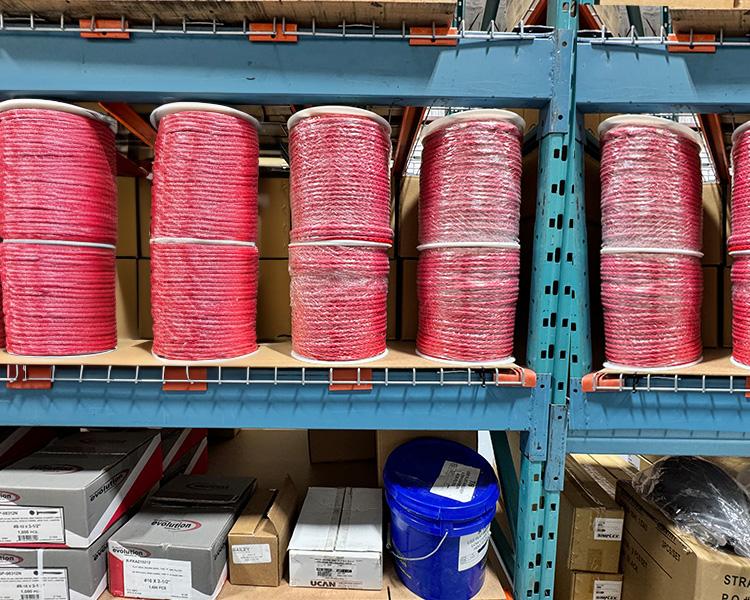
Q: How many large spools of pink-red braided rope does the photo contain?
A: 12